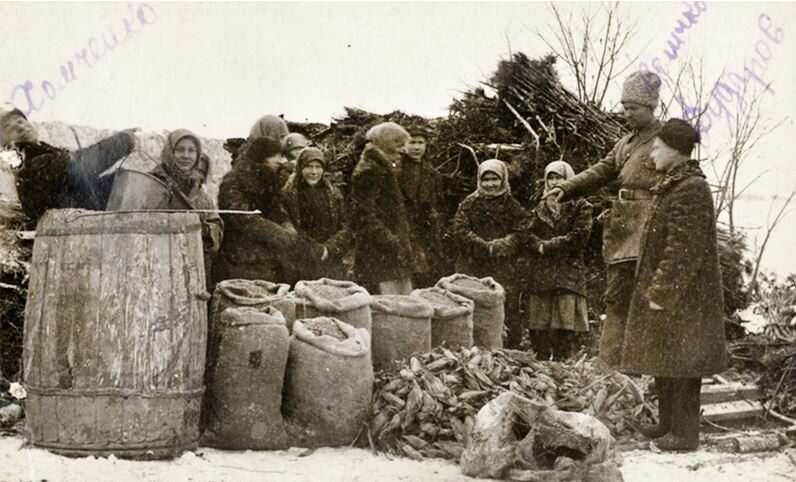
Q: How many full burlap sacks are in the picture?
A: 7